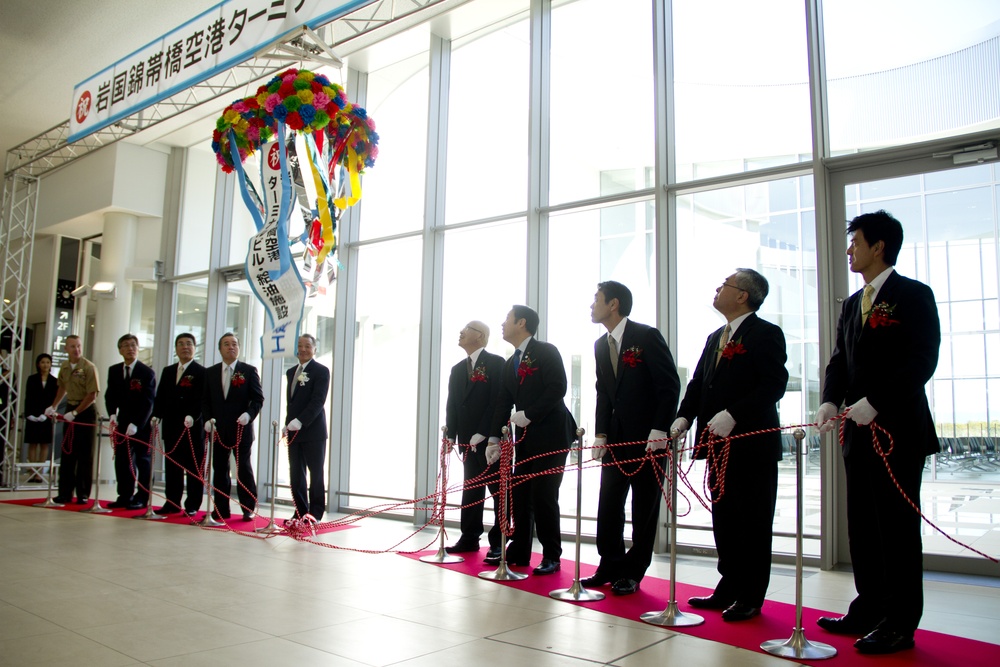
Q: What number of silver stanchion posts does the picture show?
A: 10